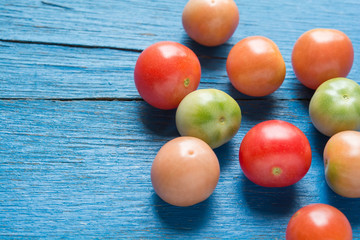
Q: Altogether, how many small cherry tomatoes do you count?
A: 10